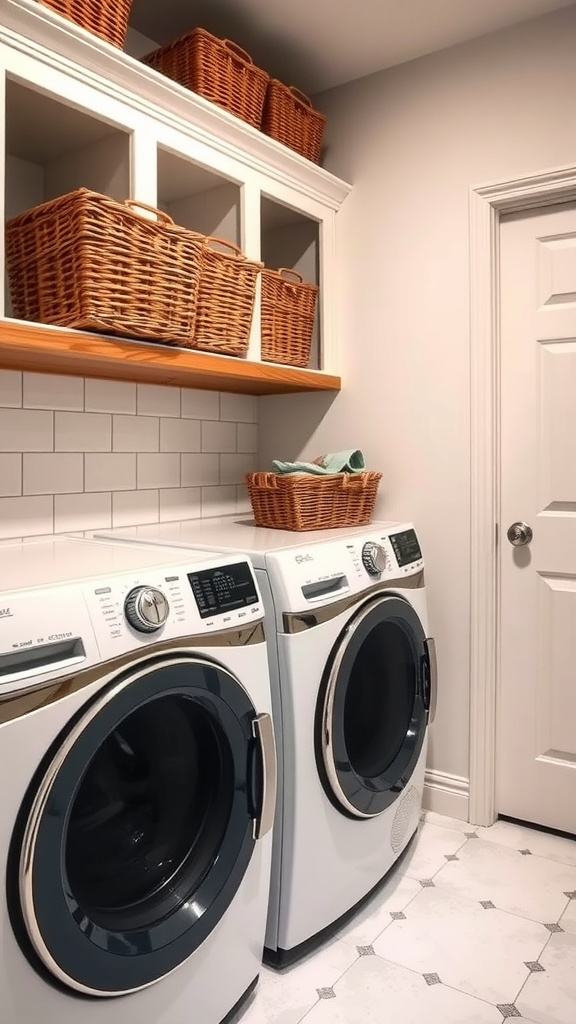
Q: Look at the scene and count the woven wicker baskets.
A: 7